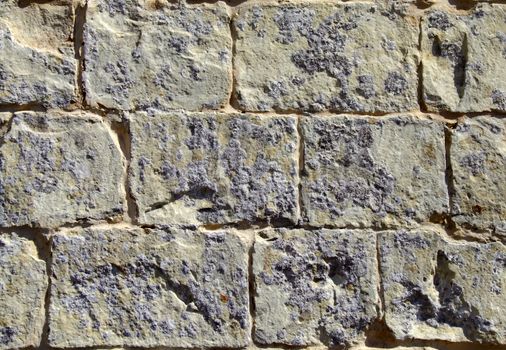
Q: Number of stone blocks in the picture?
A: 12